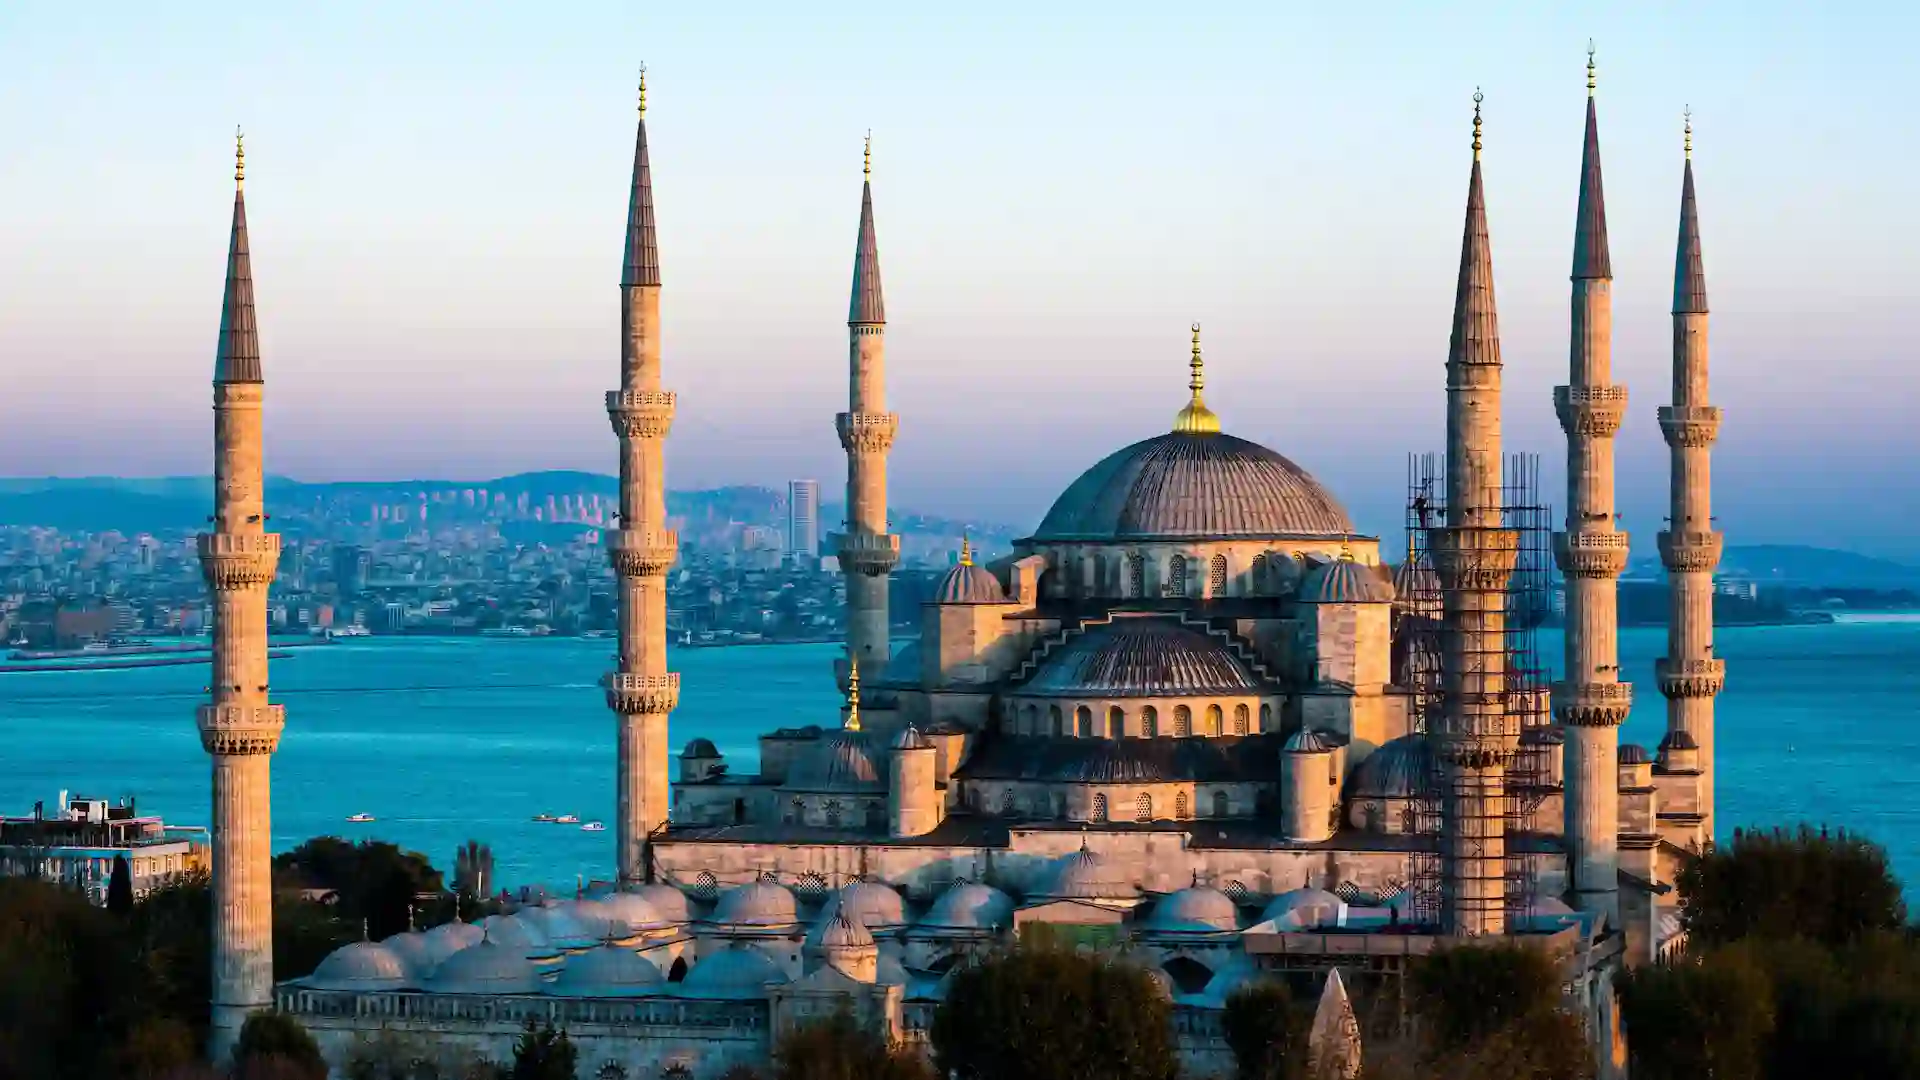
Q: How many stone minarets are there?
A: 6